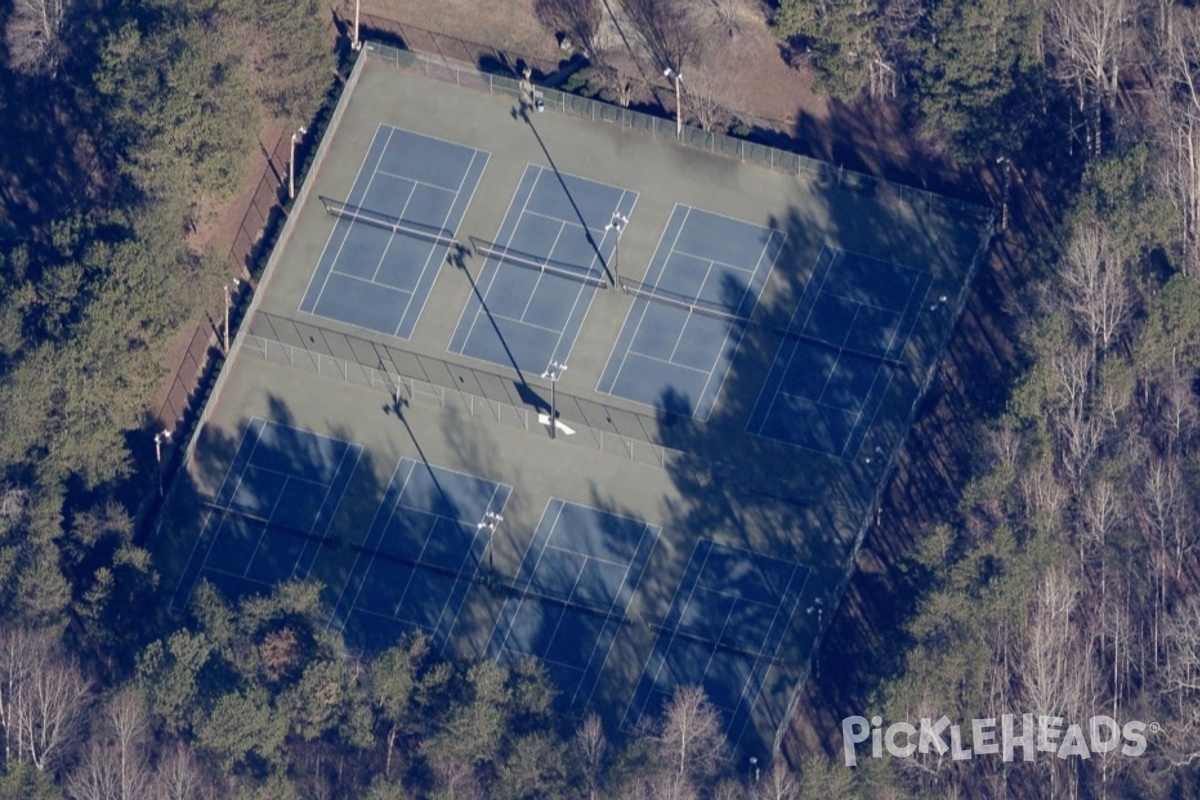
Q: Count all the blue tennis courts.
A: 8